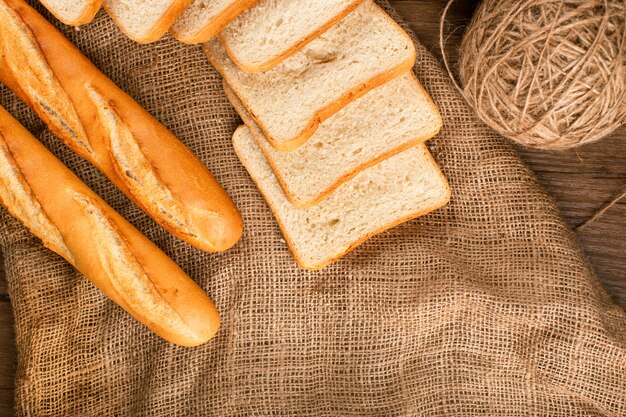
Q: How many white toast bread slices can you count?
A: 7